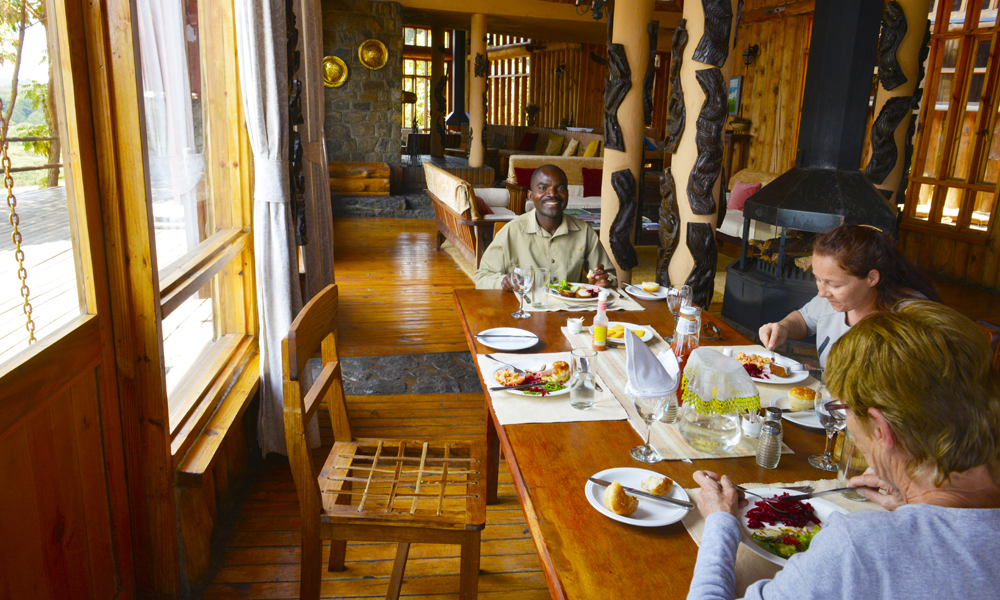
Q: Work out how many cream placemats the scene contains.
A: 4